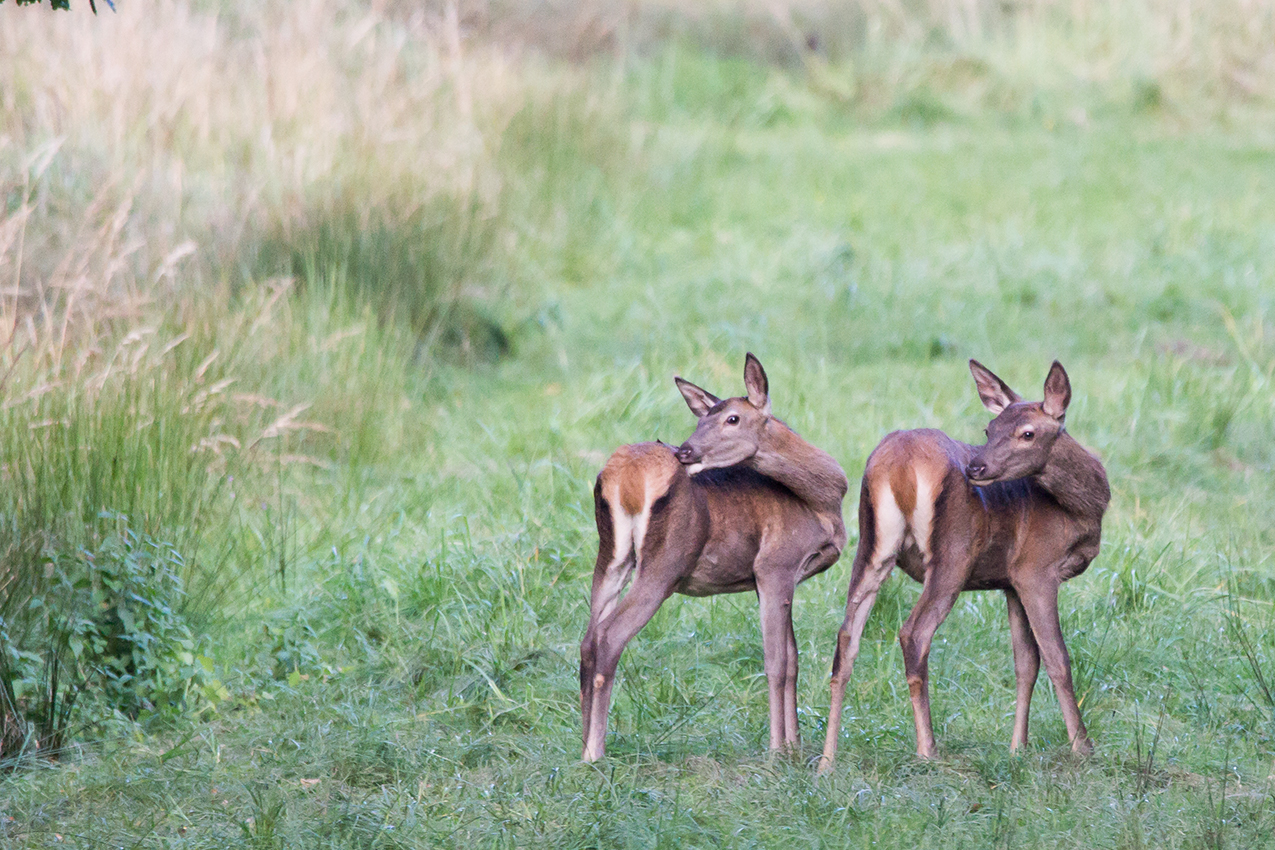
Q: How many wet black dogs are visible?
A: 0